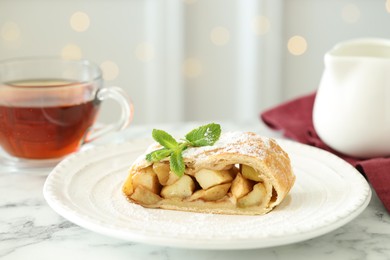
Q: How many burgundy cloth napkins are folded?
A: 1